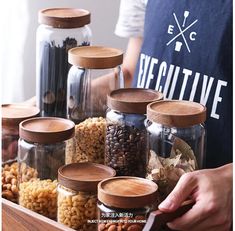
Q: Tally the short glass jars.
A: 2